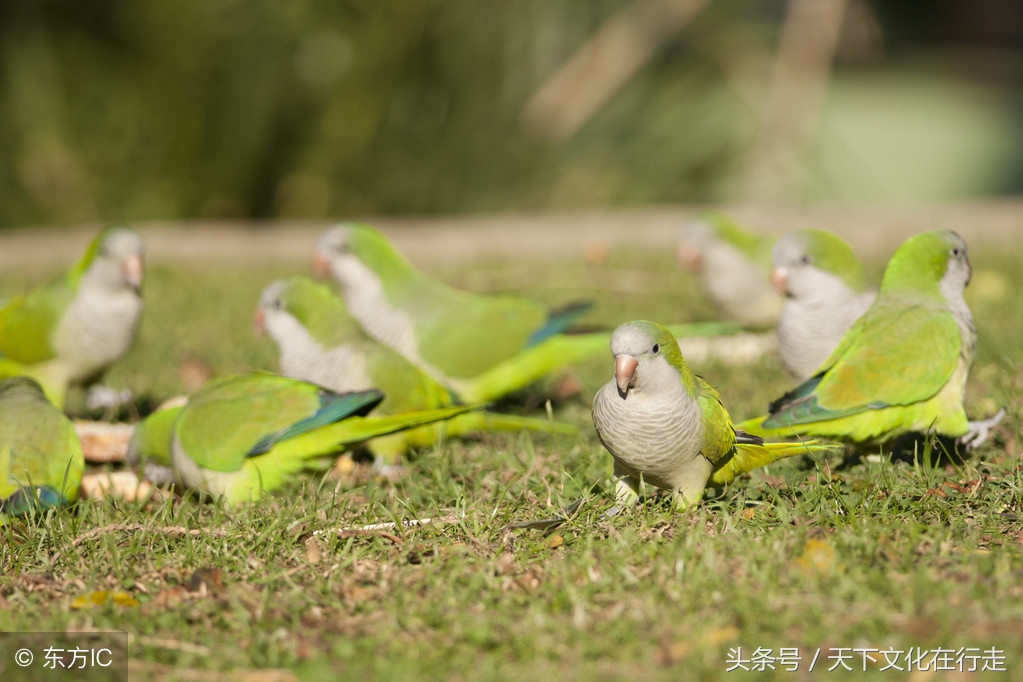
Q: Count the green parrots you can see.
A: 9